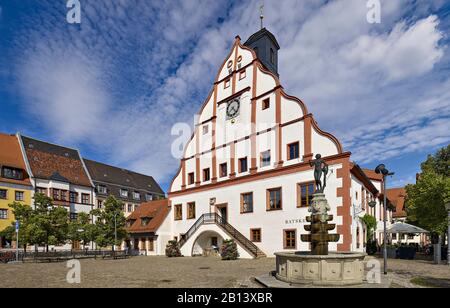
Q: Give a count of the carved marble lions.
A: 0